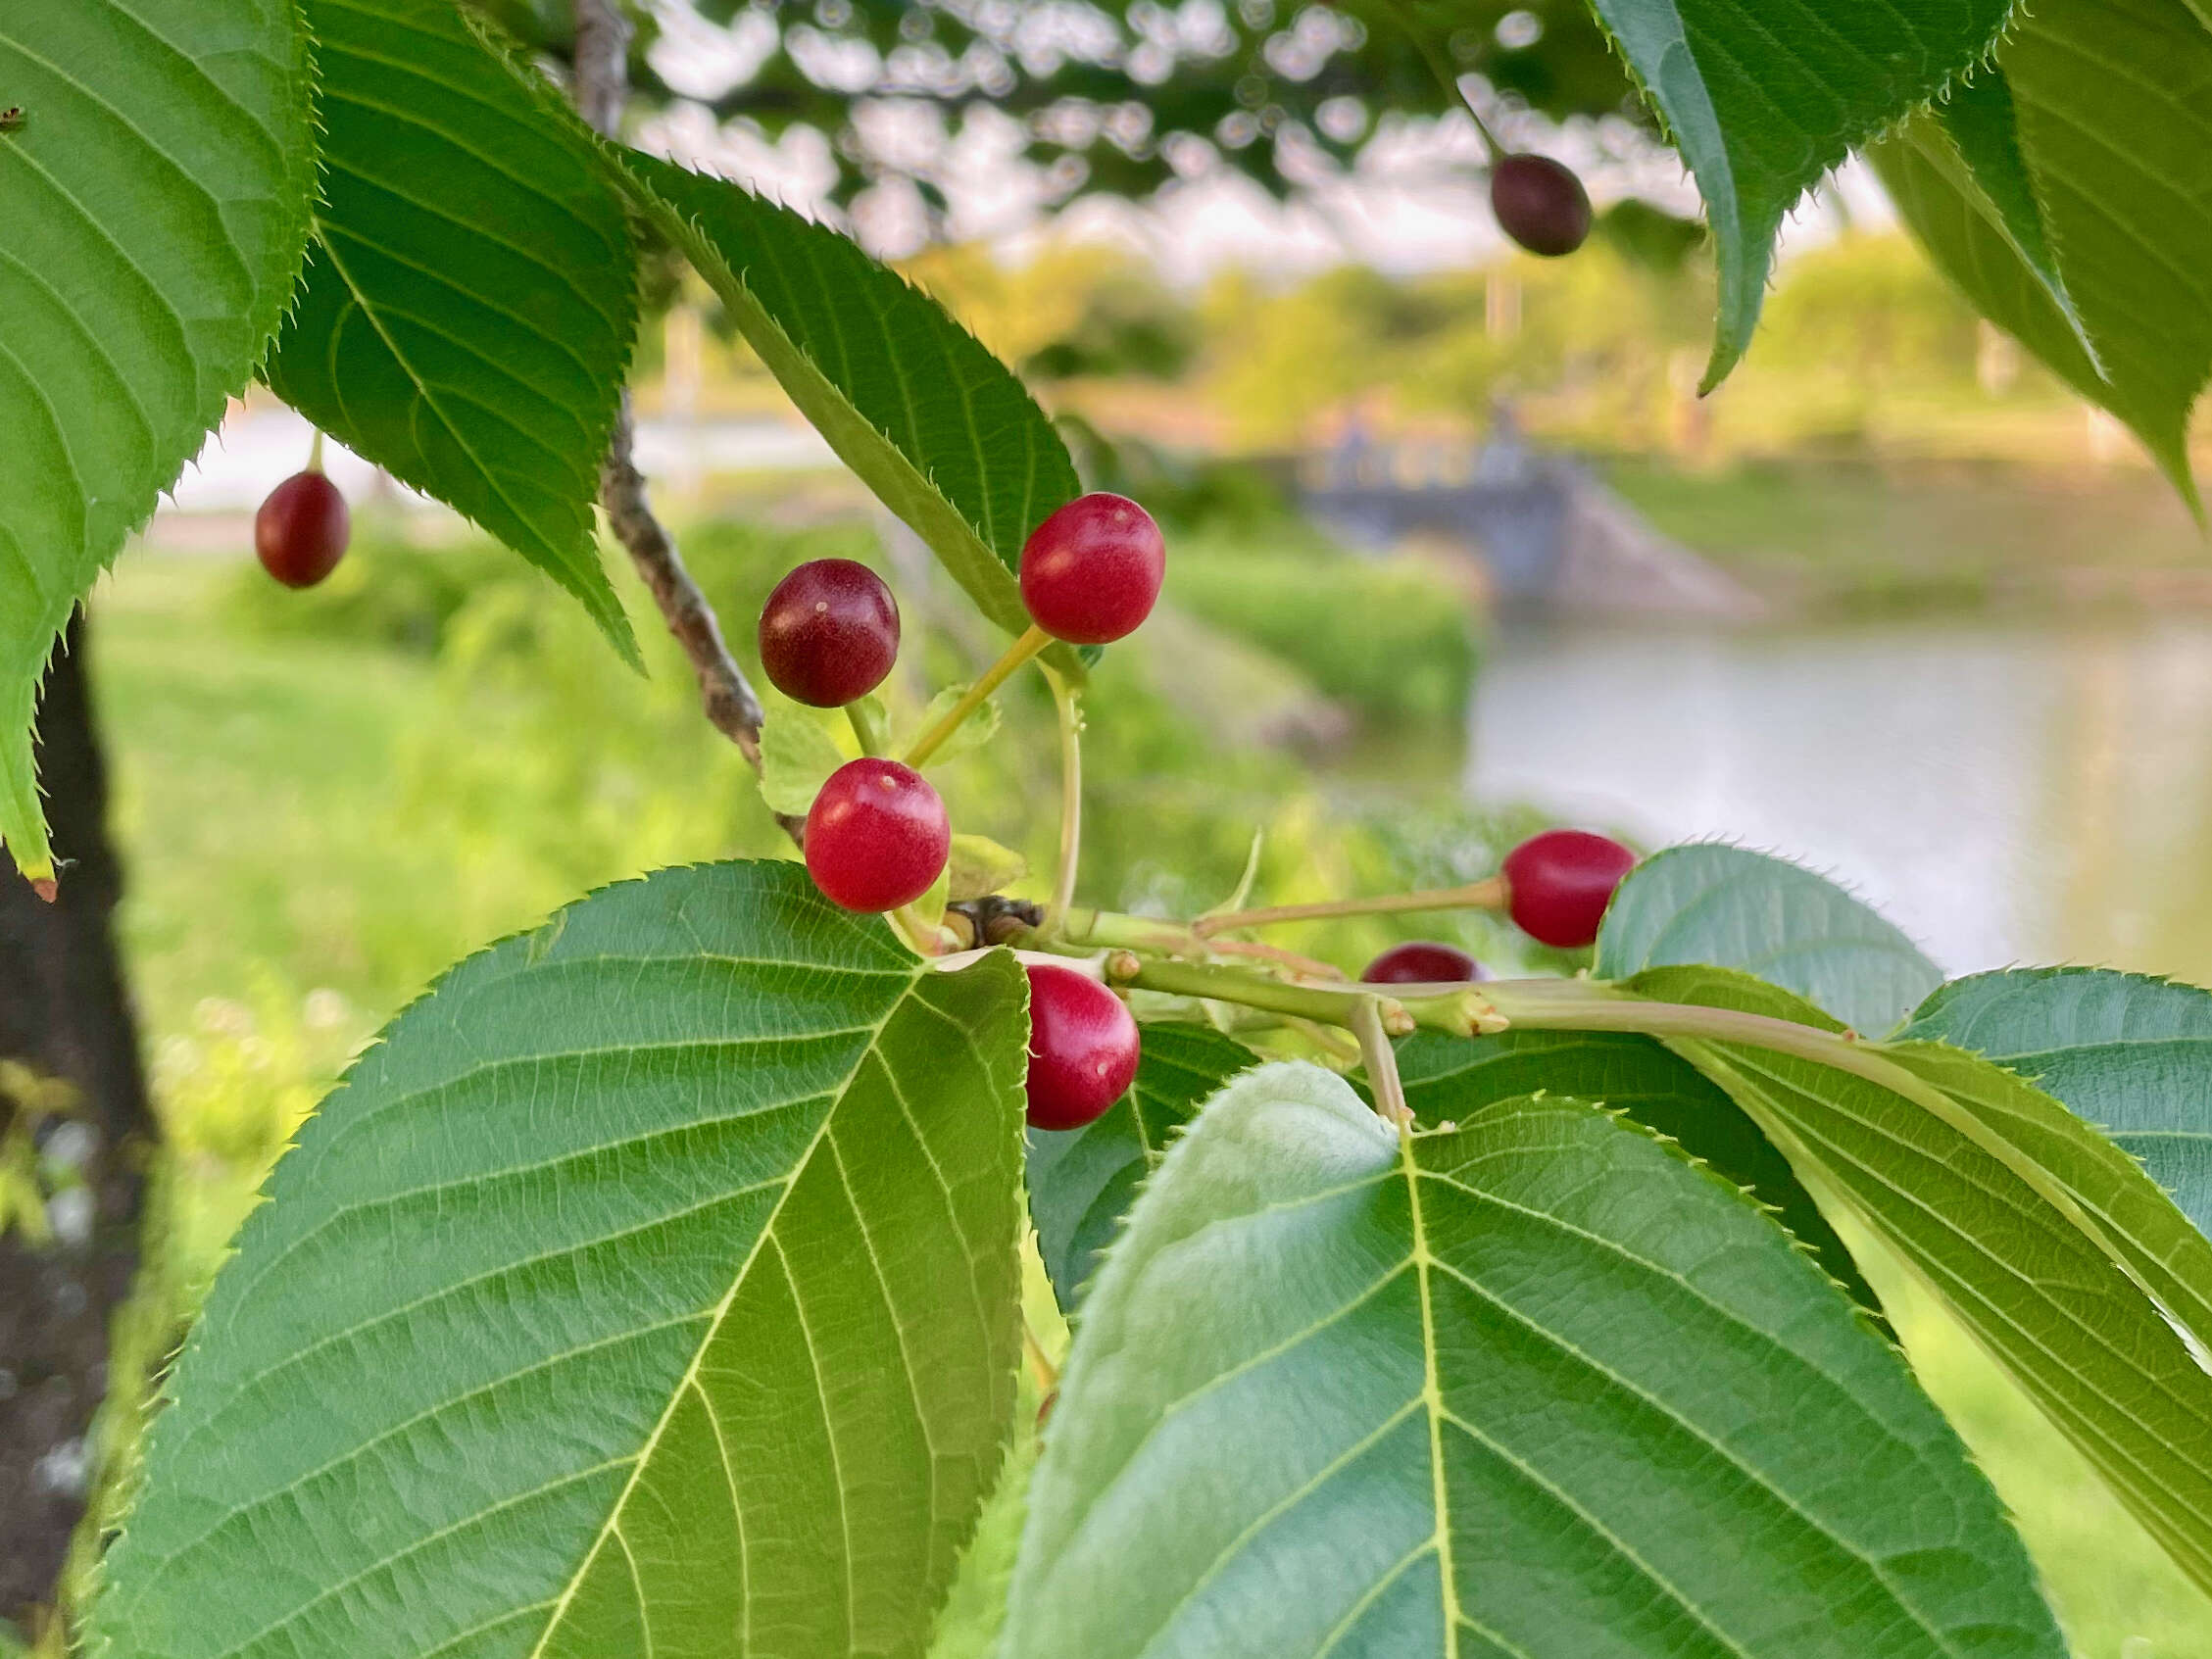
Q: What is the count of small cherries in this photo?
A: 8